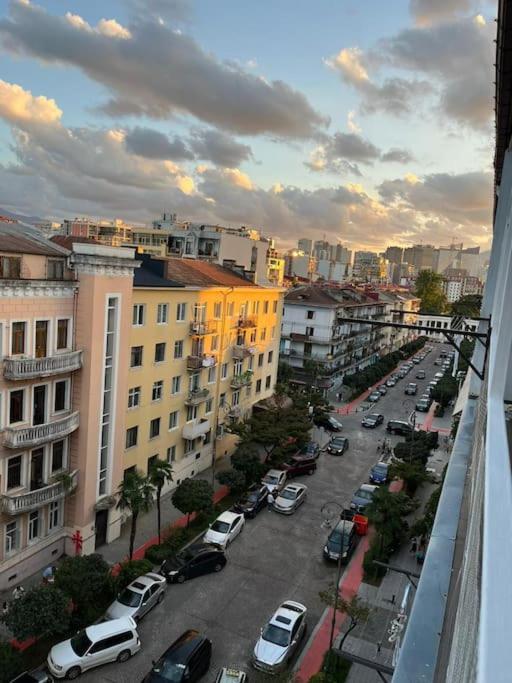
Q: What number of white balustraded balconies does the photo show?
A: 3